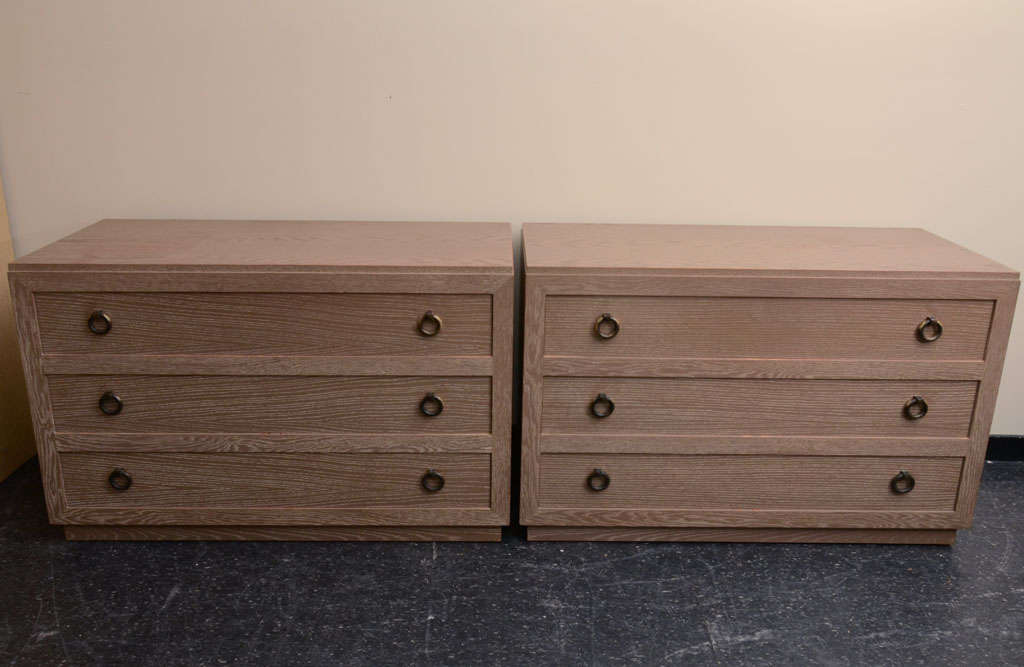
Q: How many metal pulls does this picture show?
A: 12